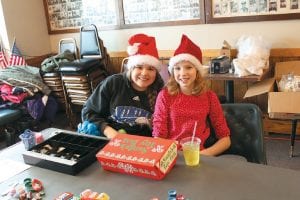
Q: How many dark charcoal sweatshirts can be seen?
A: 1